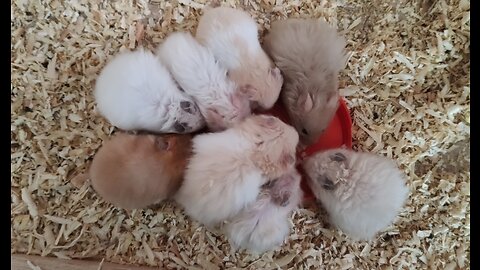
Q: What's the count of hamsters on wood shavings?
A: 8